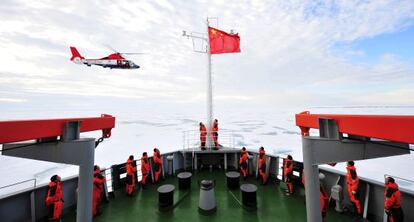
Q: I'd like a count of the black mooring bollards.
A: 4